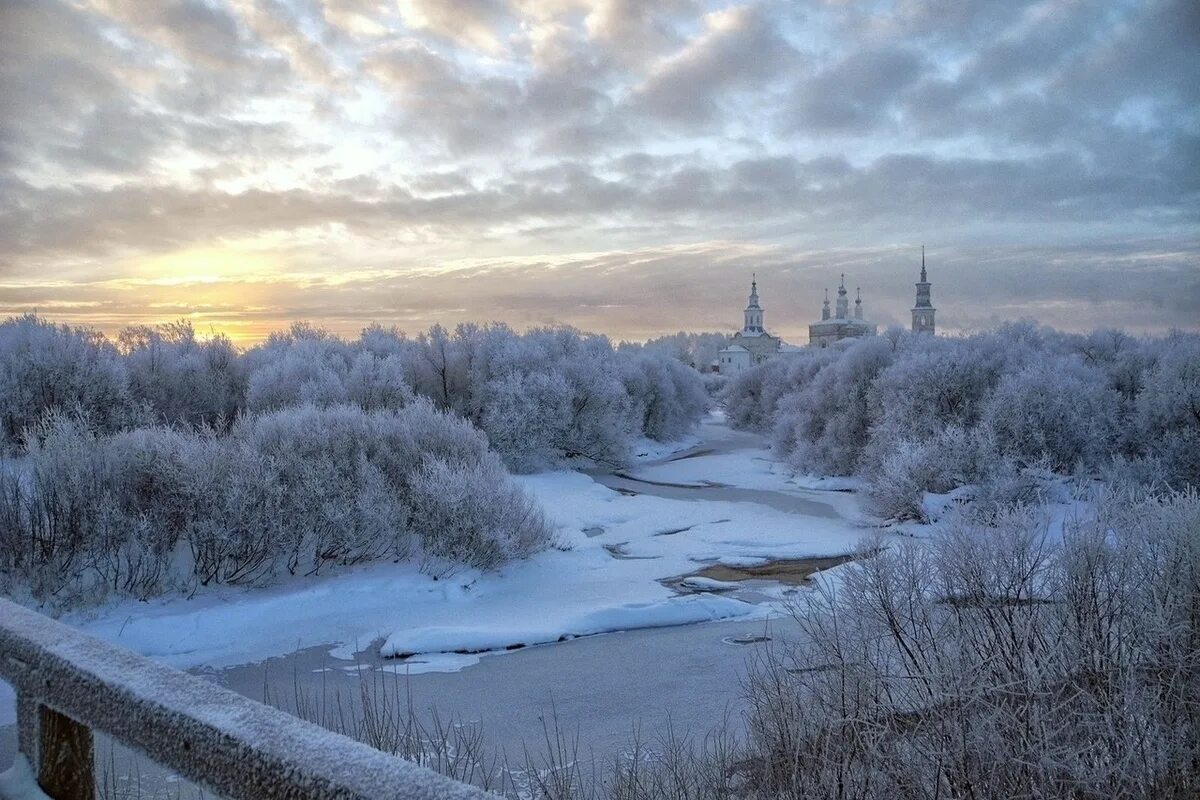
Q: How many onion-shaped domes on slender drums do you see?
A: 3